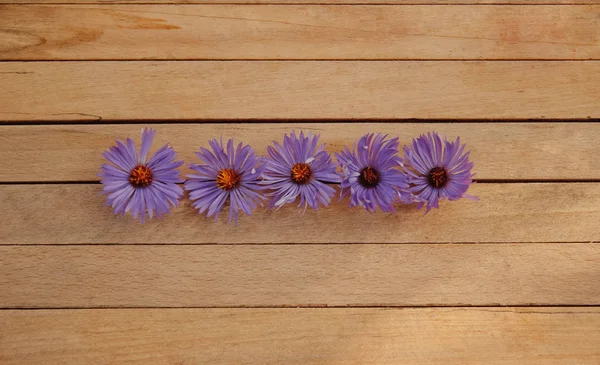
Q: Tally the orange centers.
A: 3